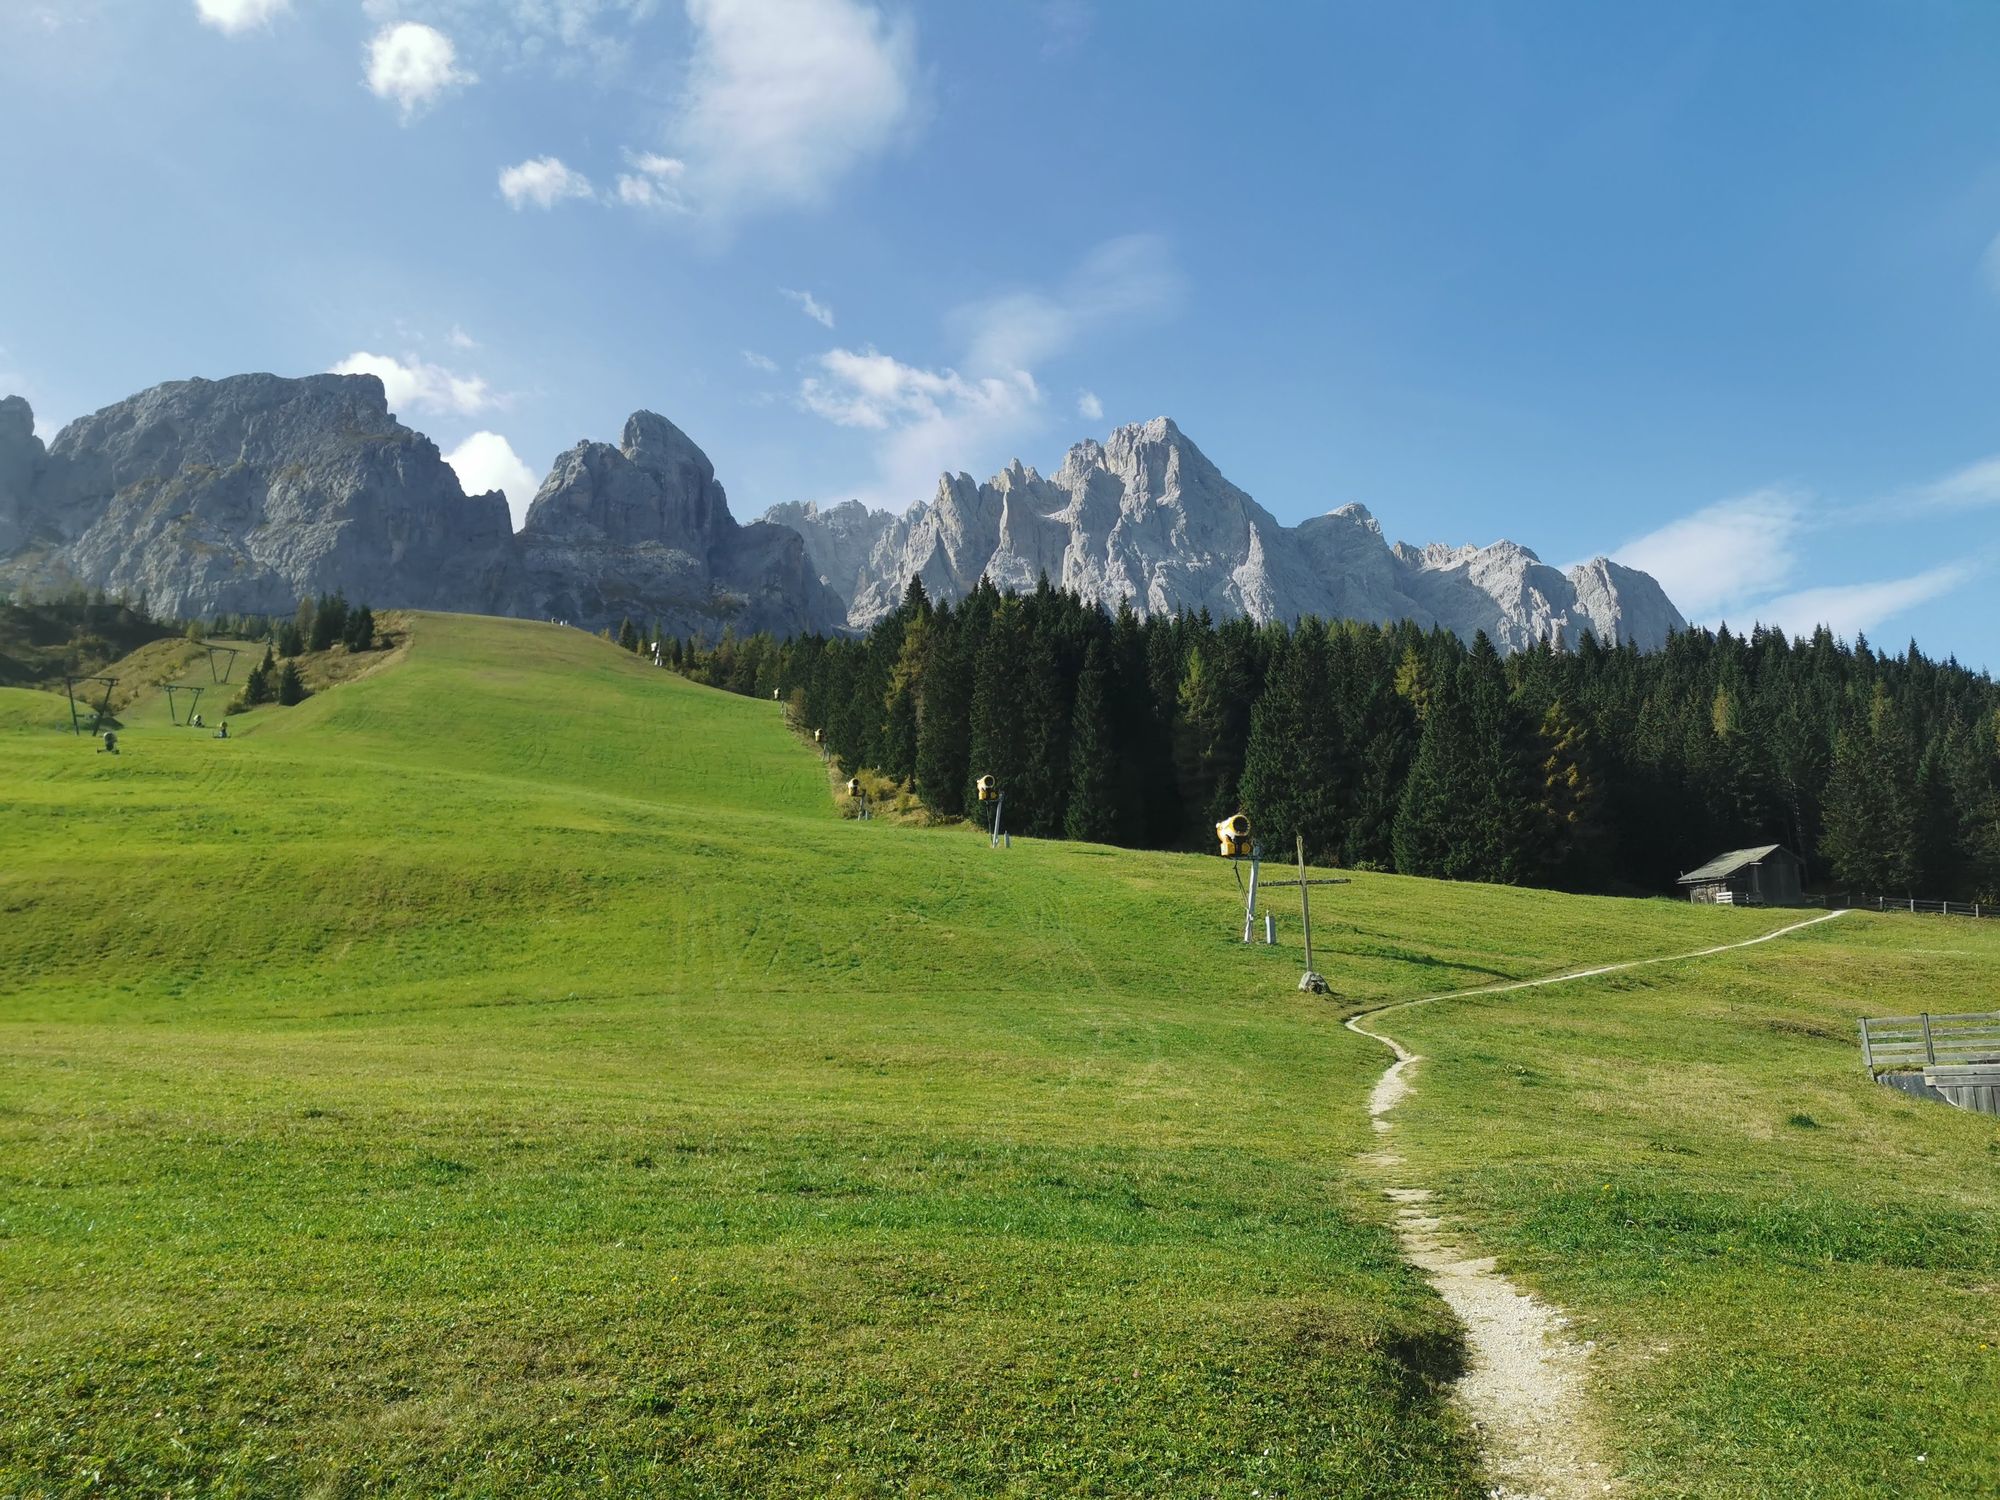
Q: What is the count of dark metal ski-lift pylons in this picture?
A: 3